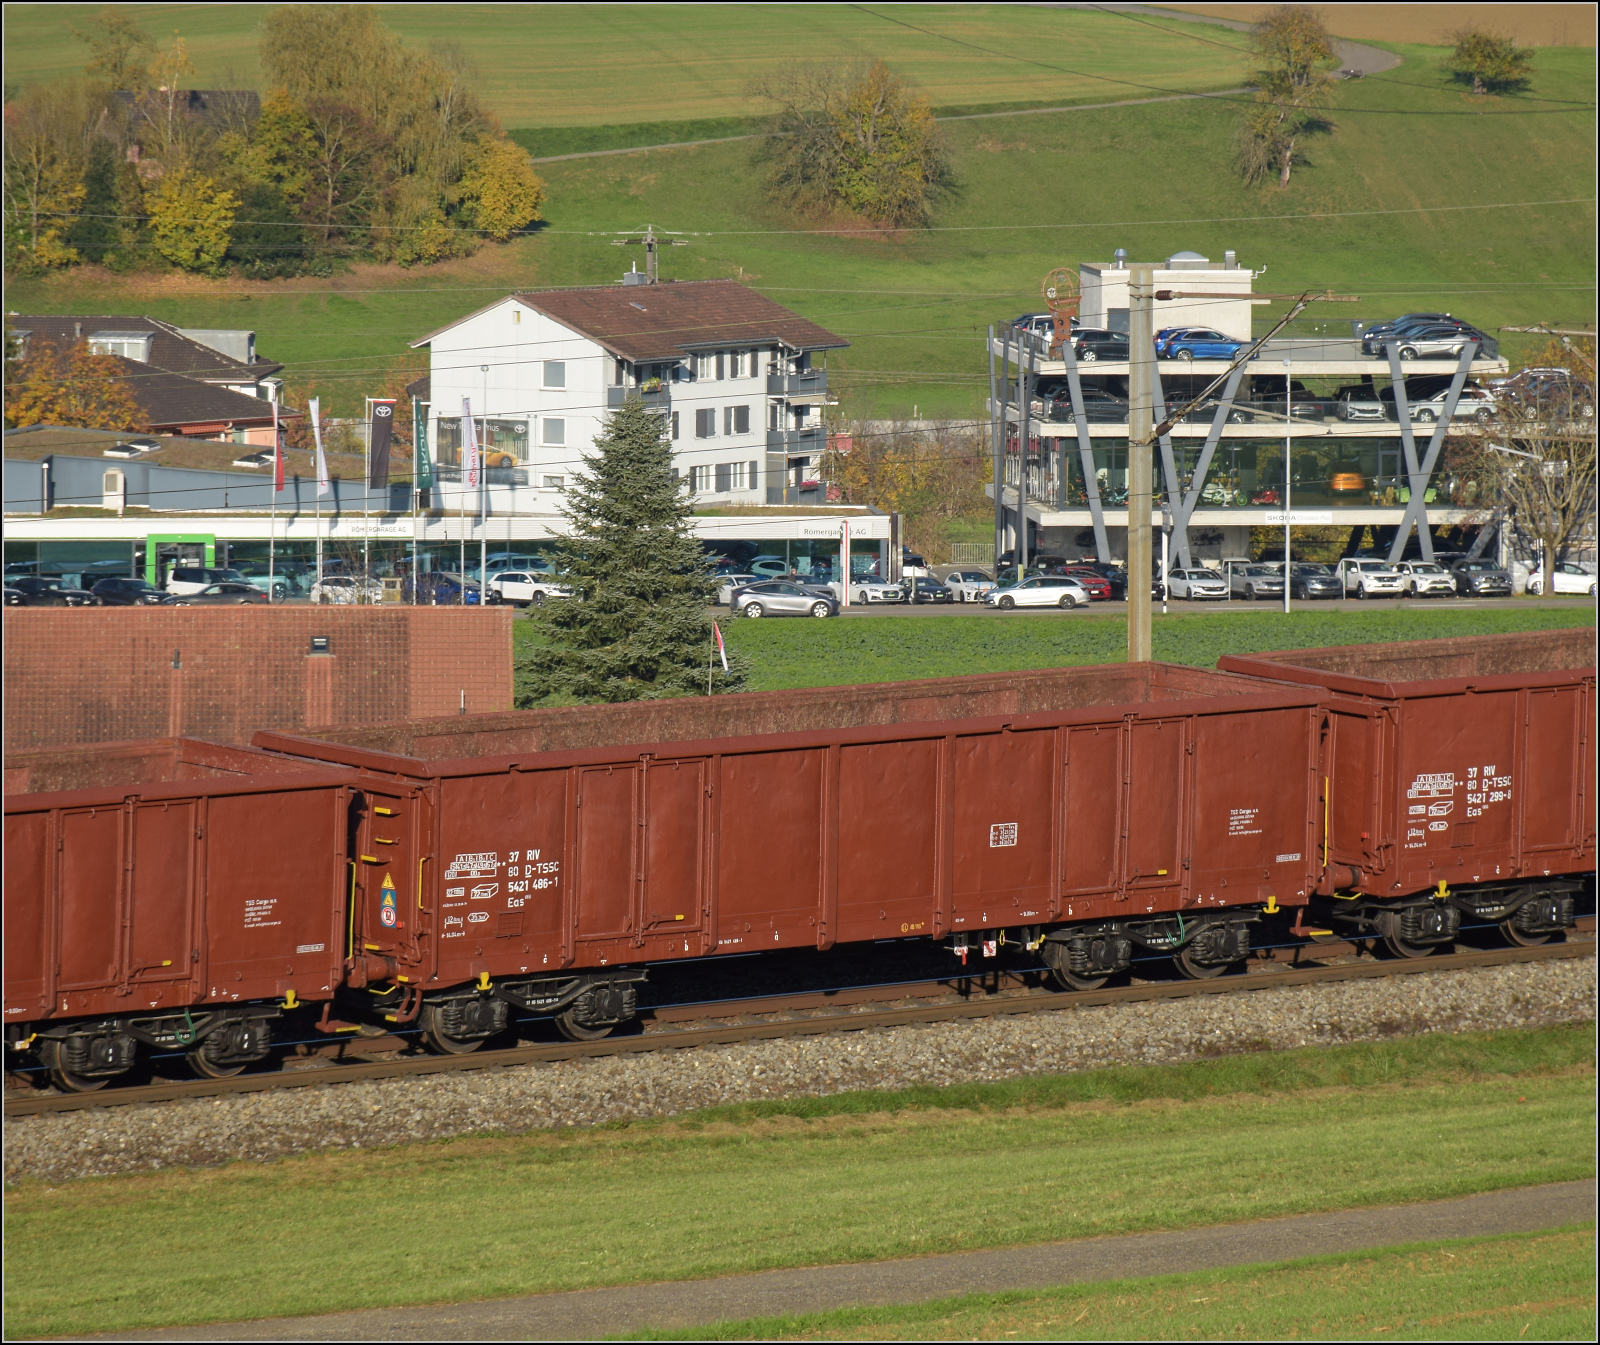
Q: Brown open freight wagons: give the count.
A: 3